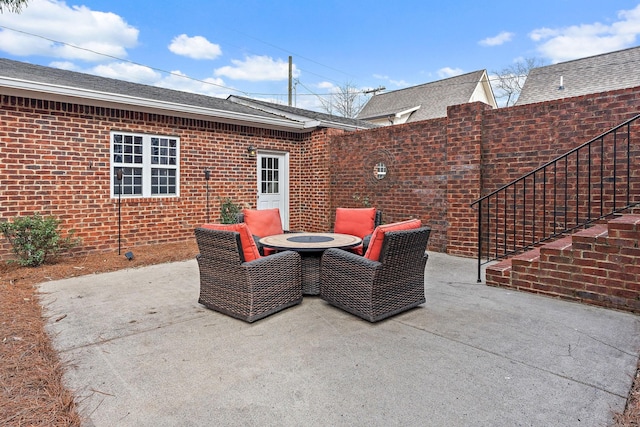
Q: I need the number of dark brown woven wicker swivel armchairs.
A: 4